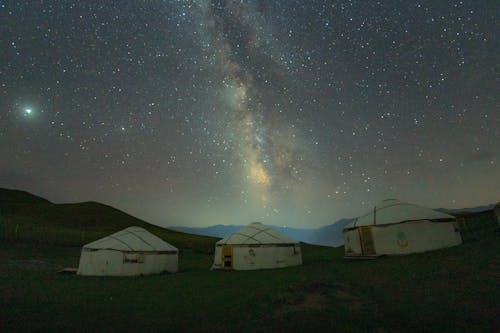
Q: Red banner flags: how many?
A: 0